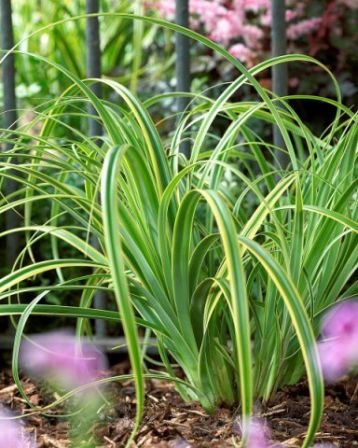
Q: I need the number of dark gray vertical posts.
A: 4